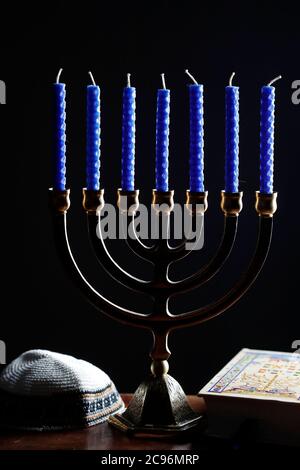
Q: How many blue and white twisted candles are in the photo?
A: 7